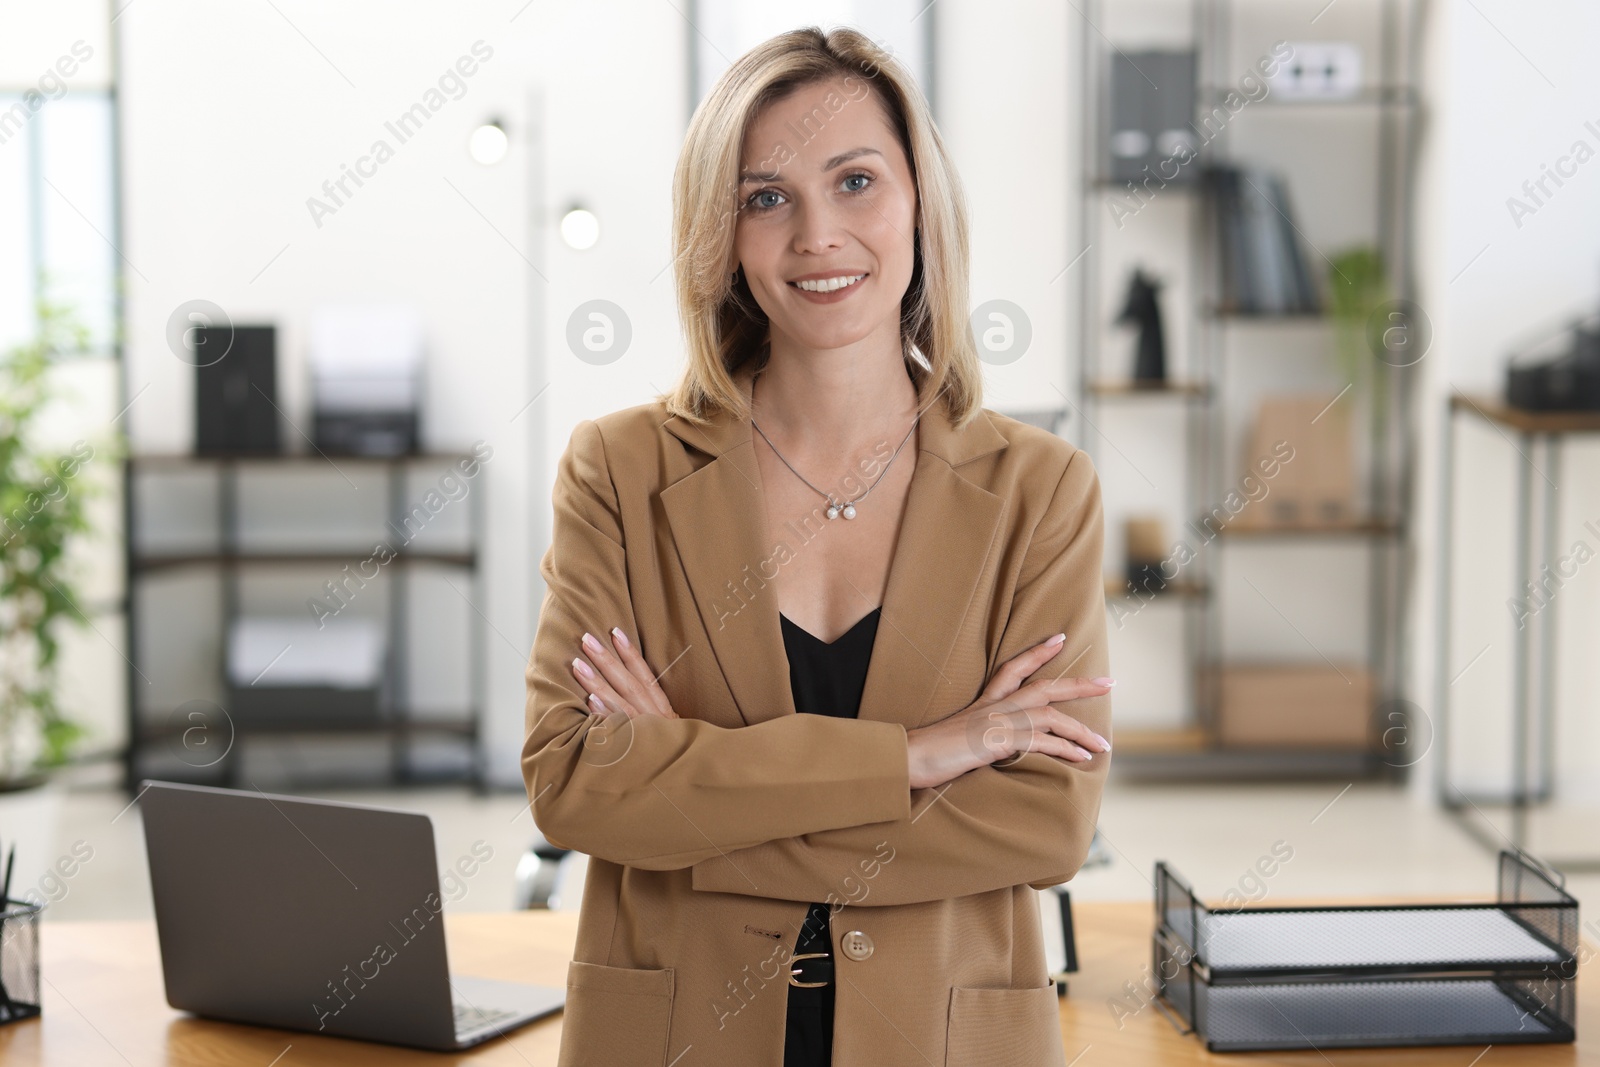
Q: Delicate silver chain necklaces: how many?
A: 1